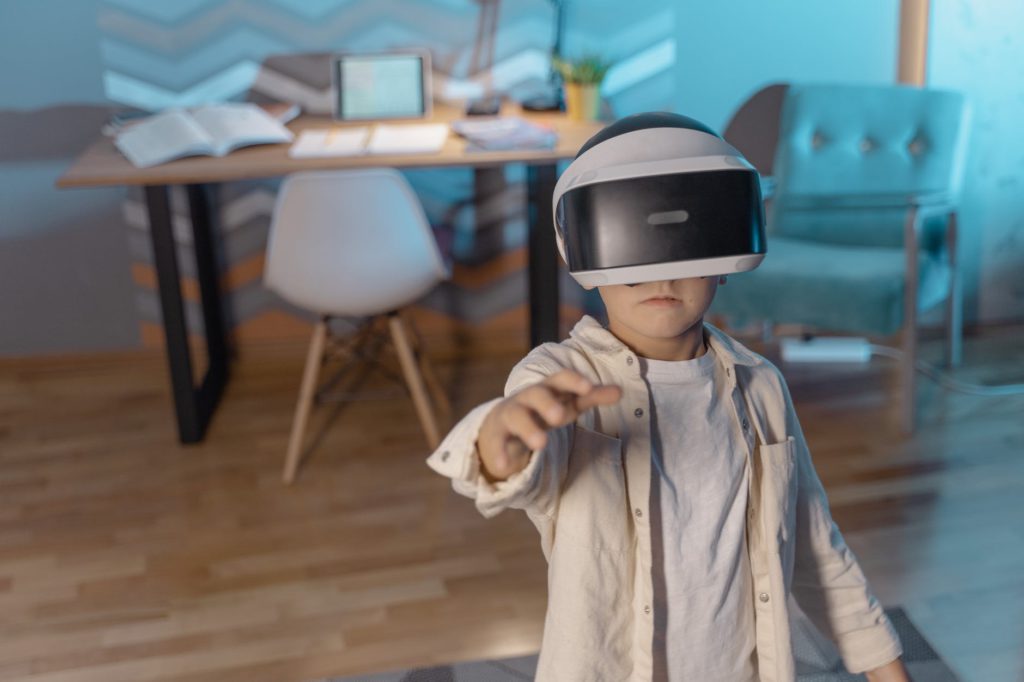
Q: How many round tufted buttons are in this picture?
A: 3